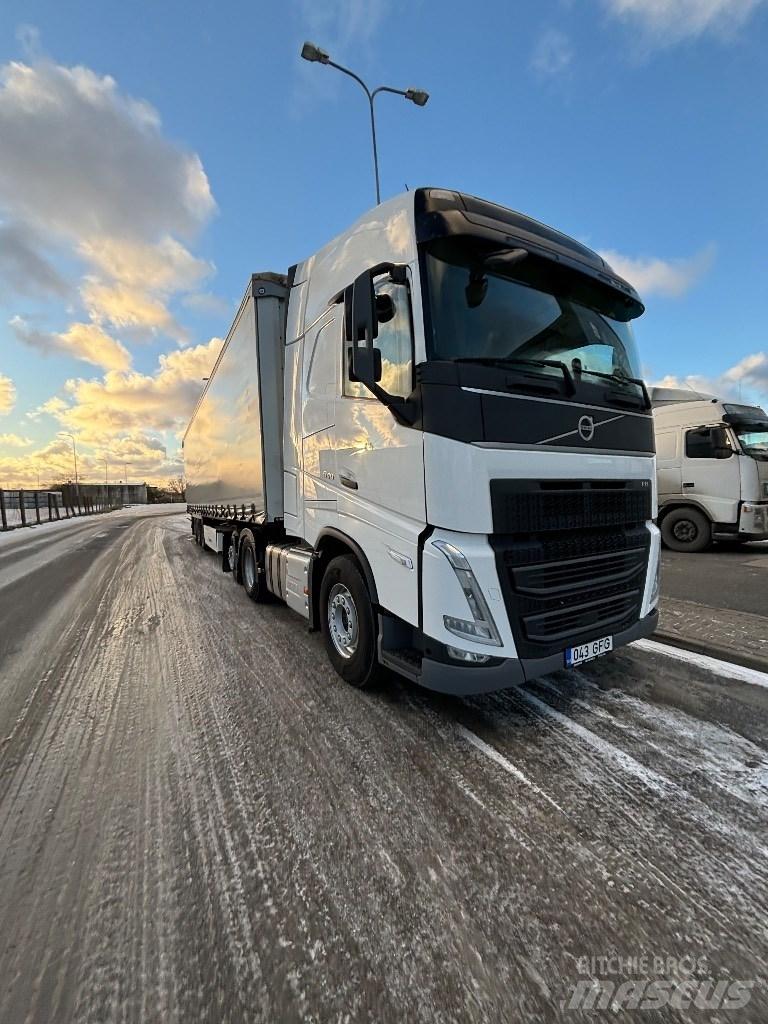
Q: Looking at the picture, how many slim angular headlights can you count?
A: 2